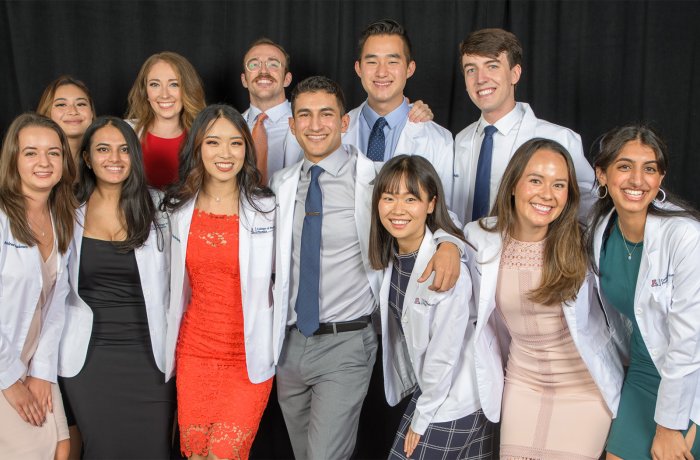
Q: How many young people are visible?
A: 12